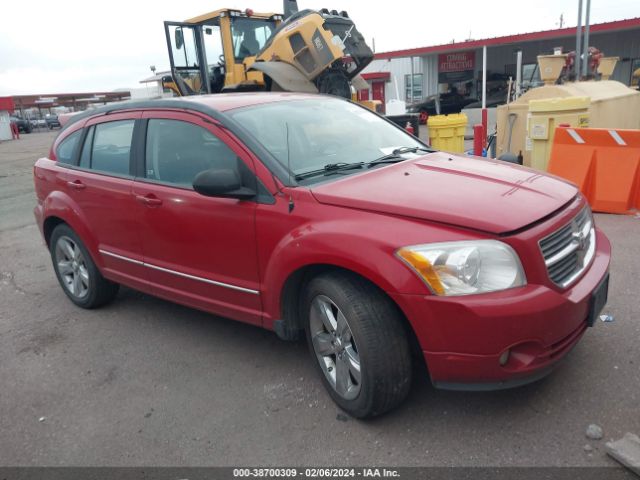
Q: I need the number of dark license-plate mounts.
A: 1